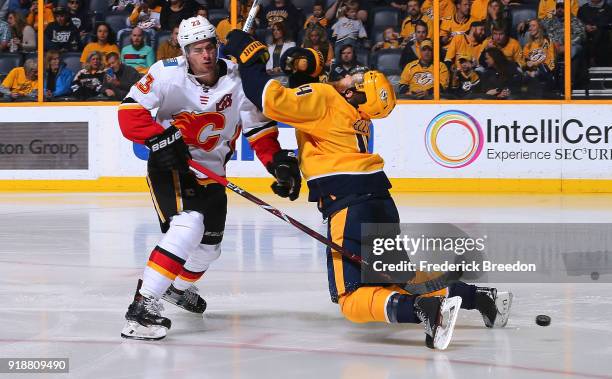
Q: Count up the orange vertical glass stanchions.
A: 4